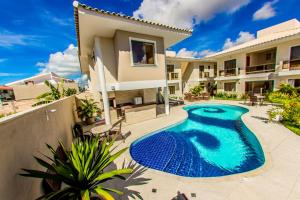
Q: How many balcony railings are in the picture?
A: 5